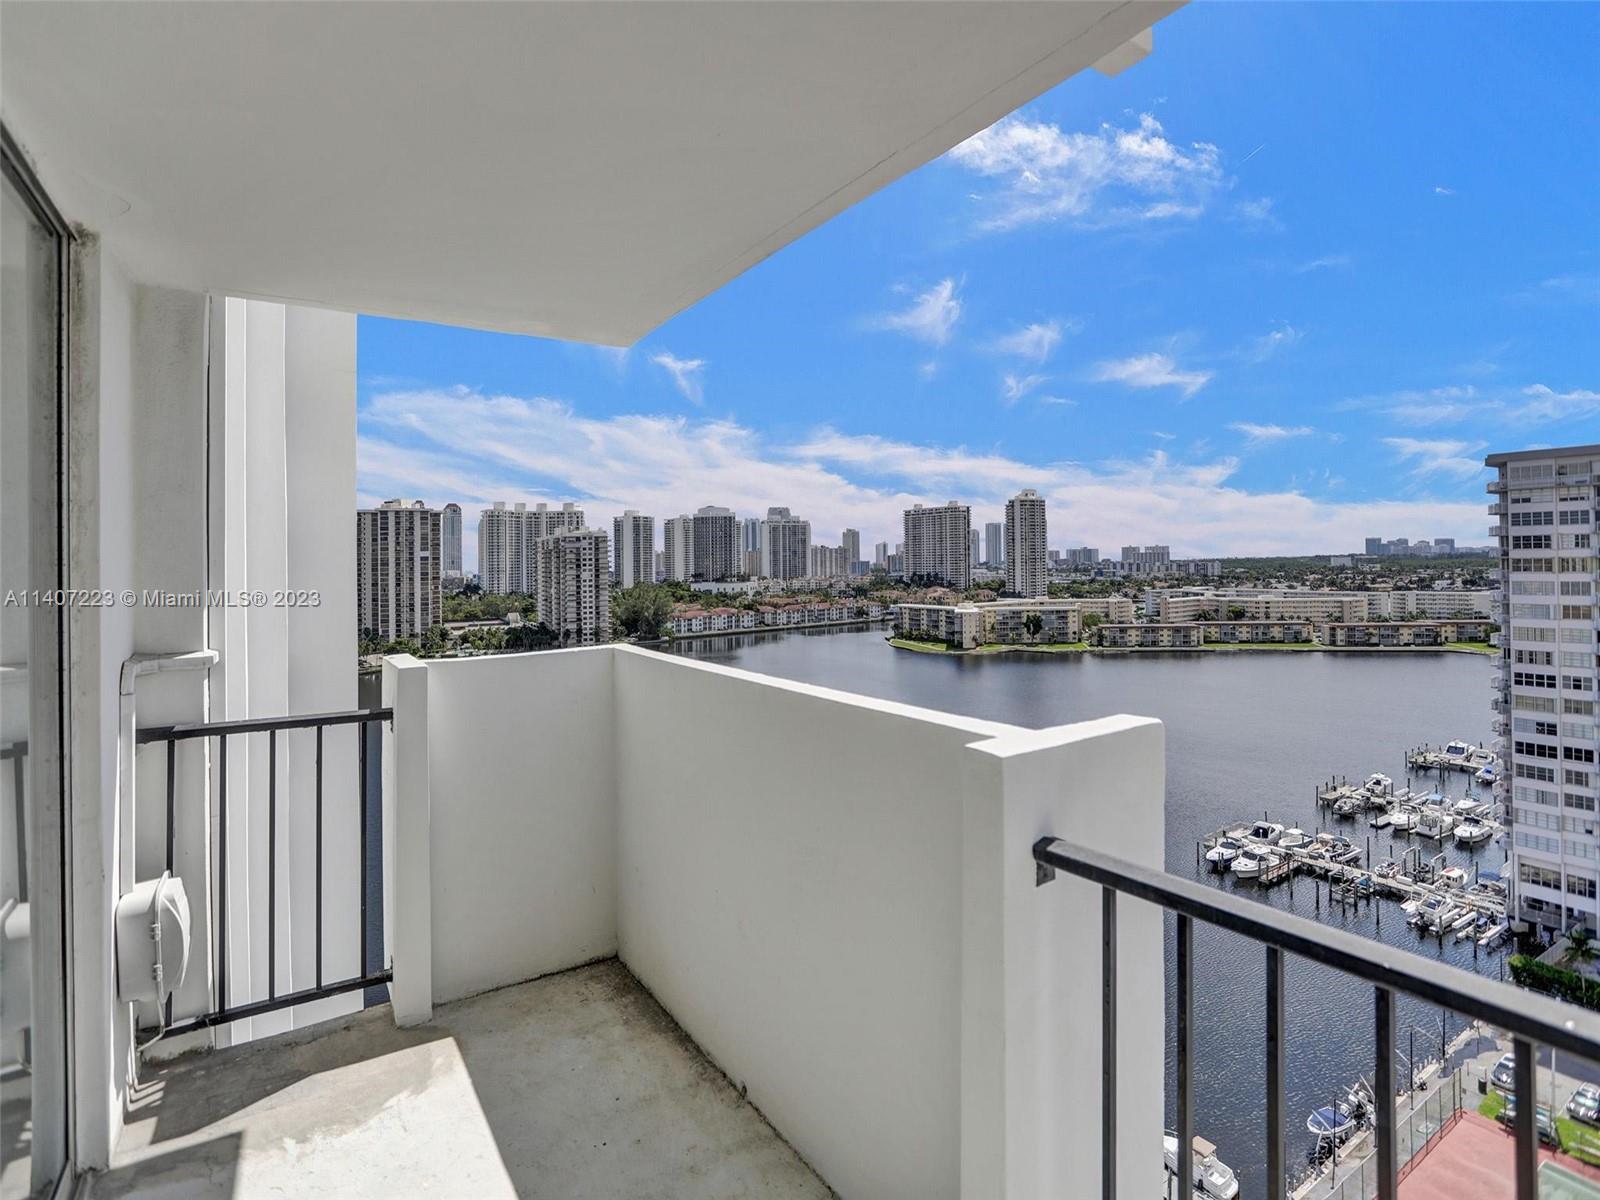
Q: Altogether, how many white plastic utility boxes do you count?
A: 1